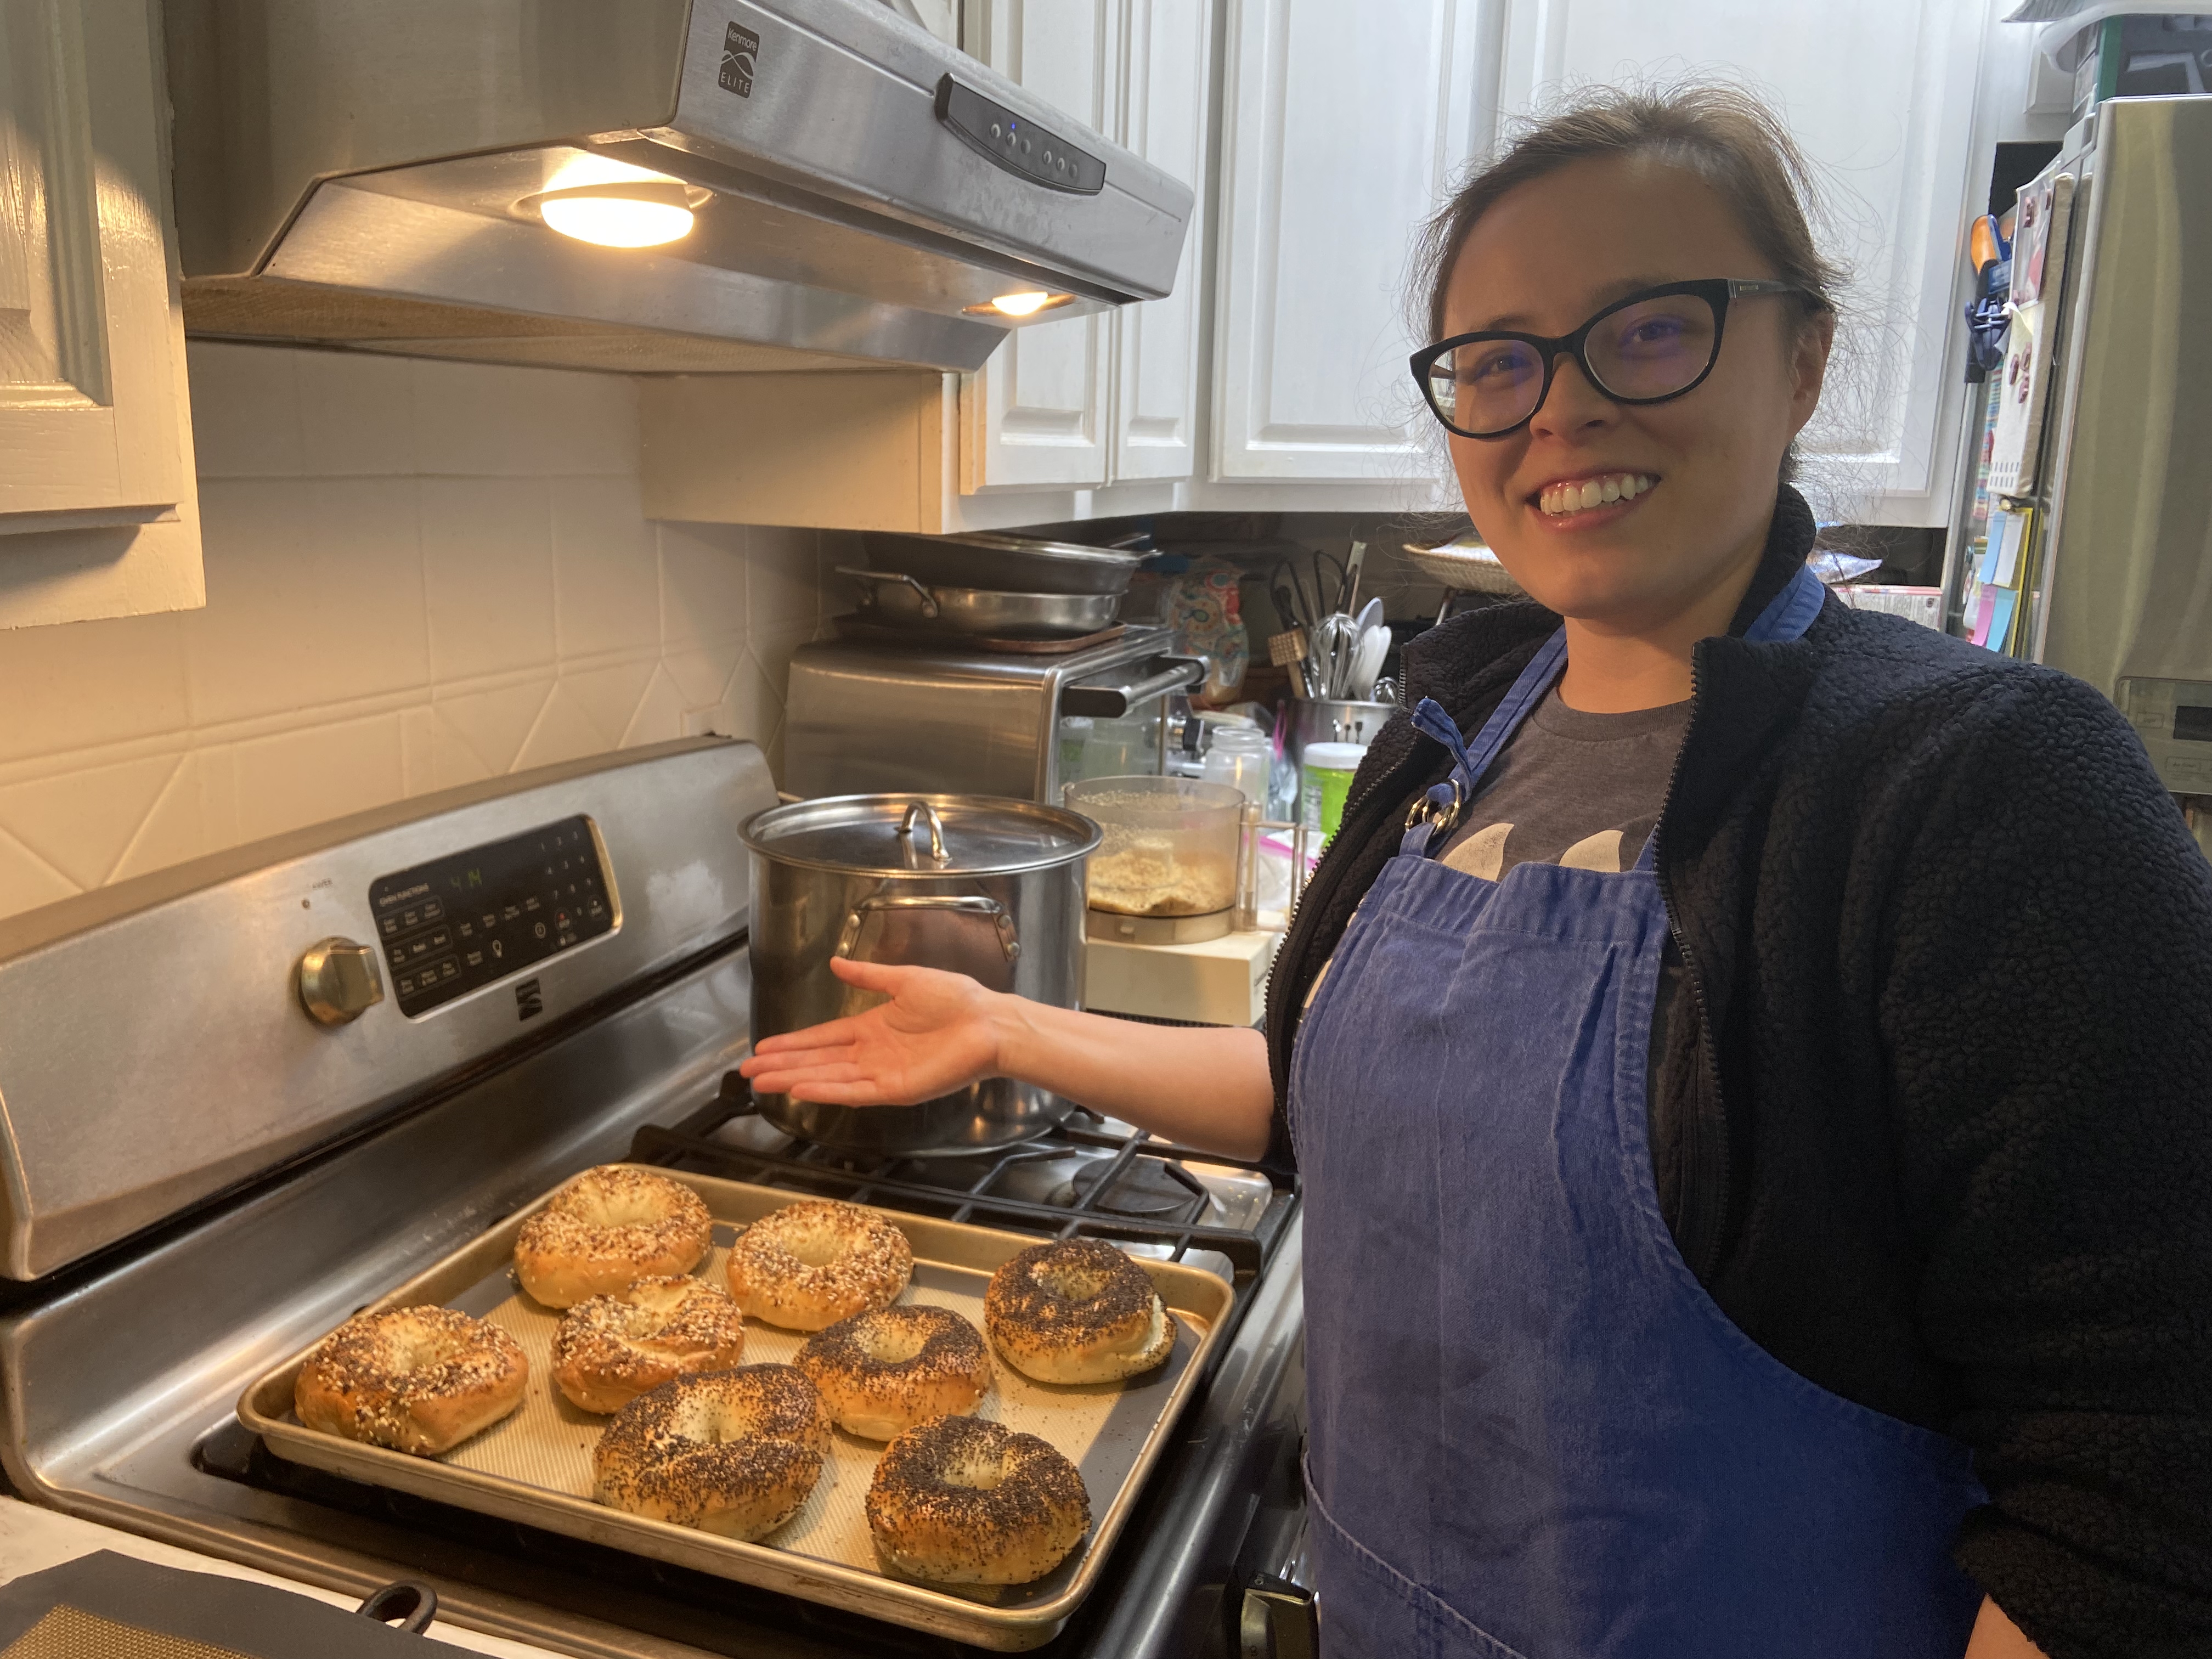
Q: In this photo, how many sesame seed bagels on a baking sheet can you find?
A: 4